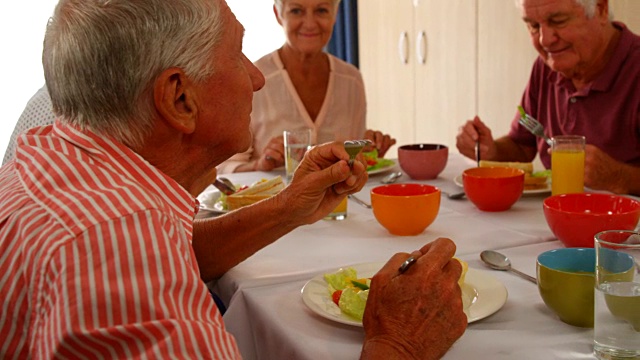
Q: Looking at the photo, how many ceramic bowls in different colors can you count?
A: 5